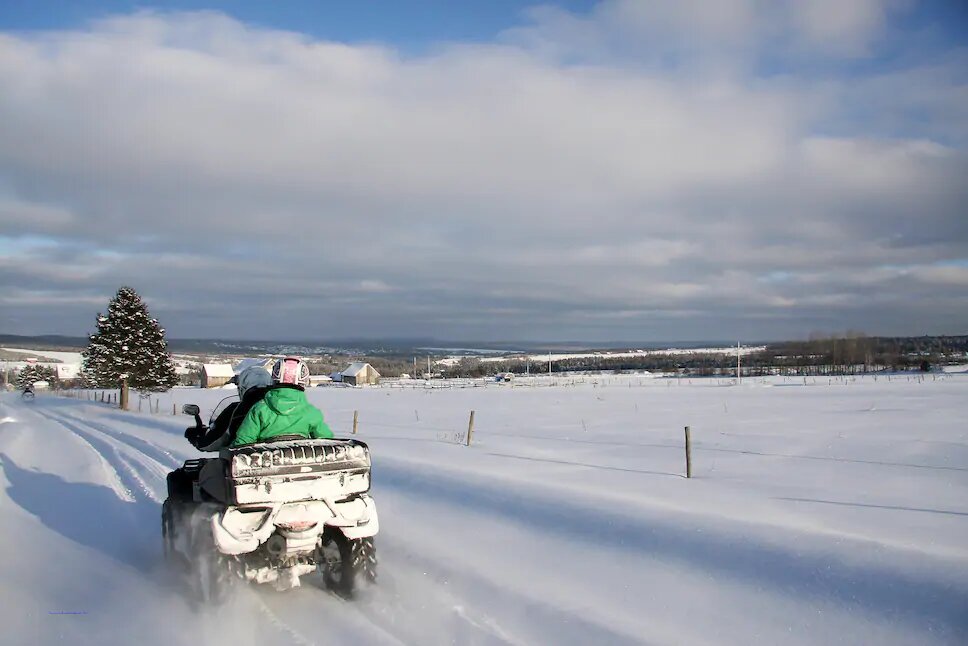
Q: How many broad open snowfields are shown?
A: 1